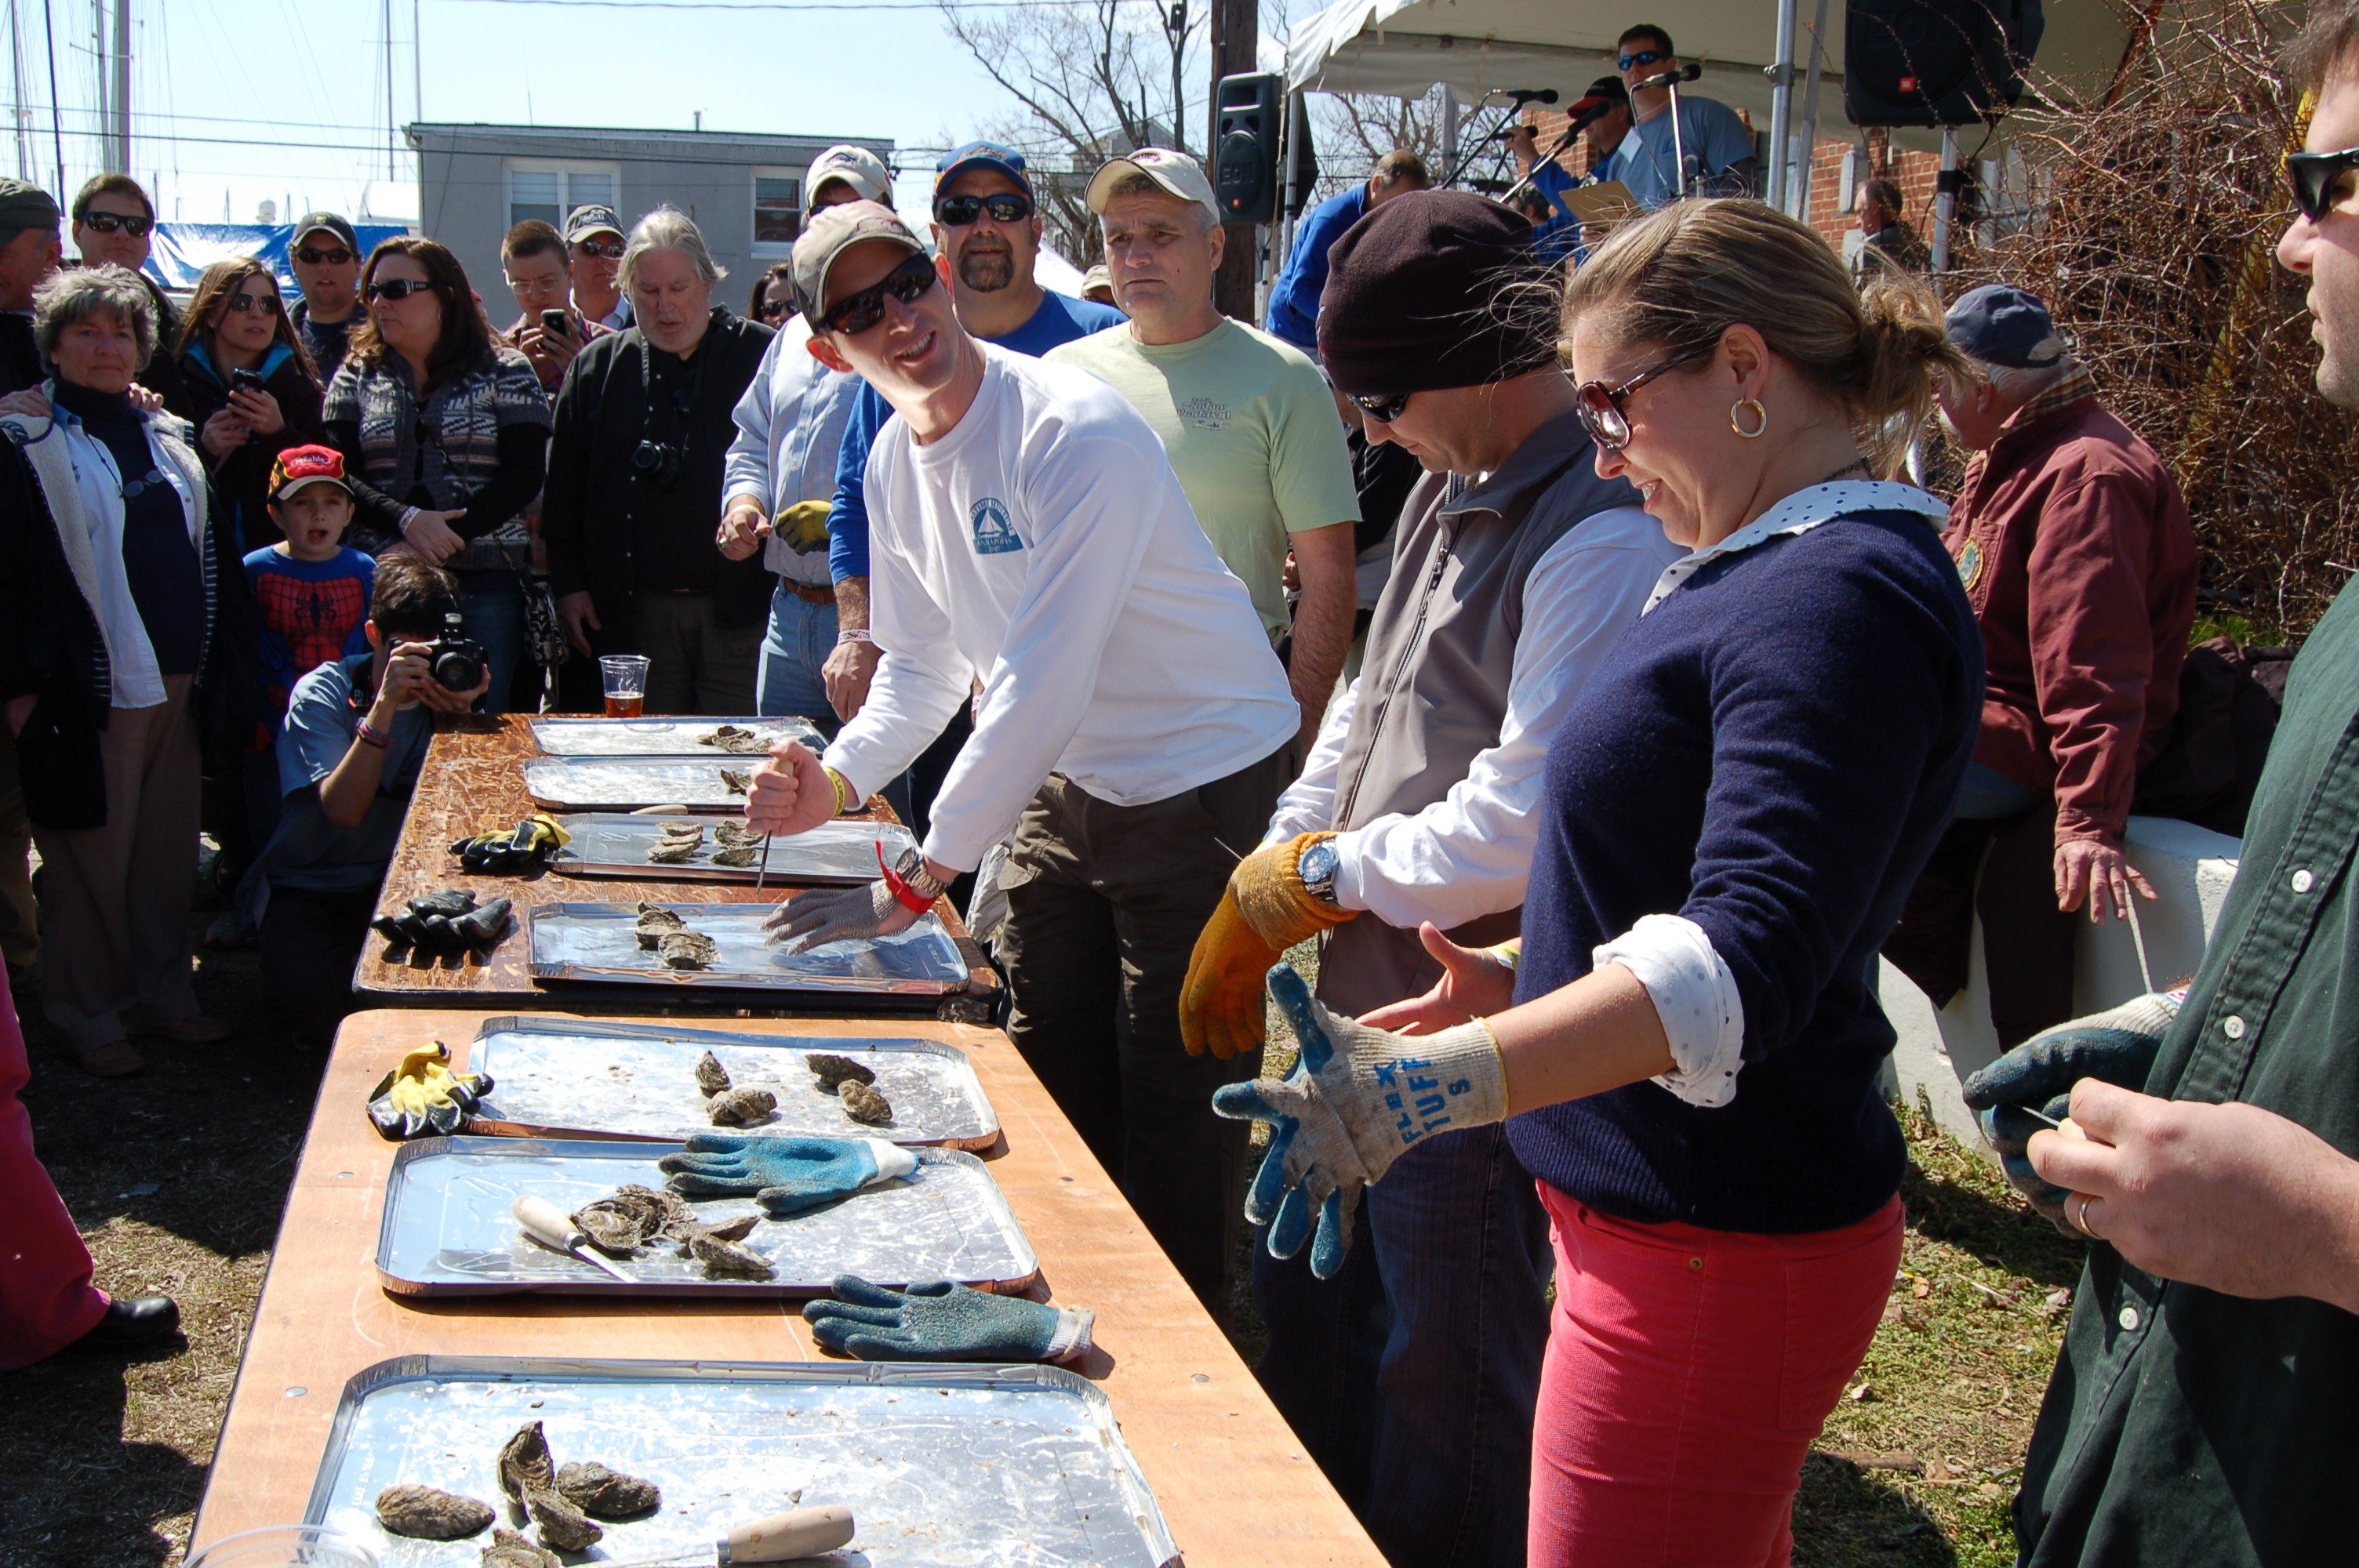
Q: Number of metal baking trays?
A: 7